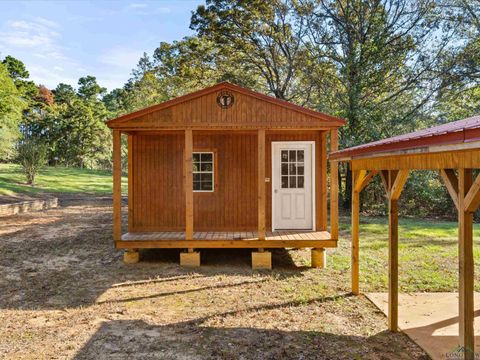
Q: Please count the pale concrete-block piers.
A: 4